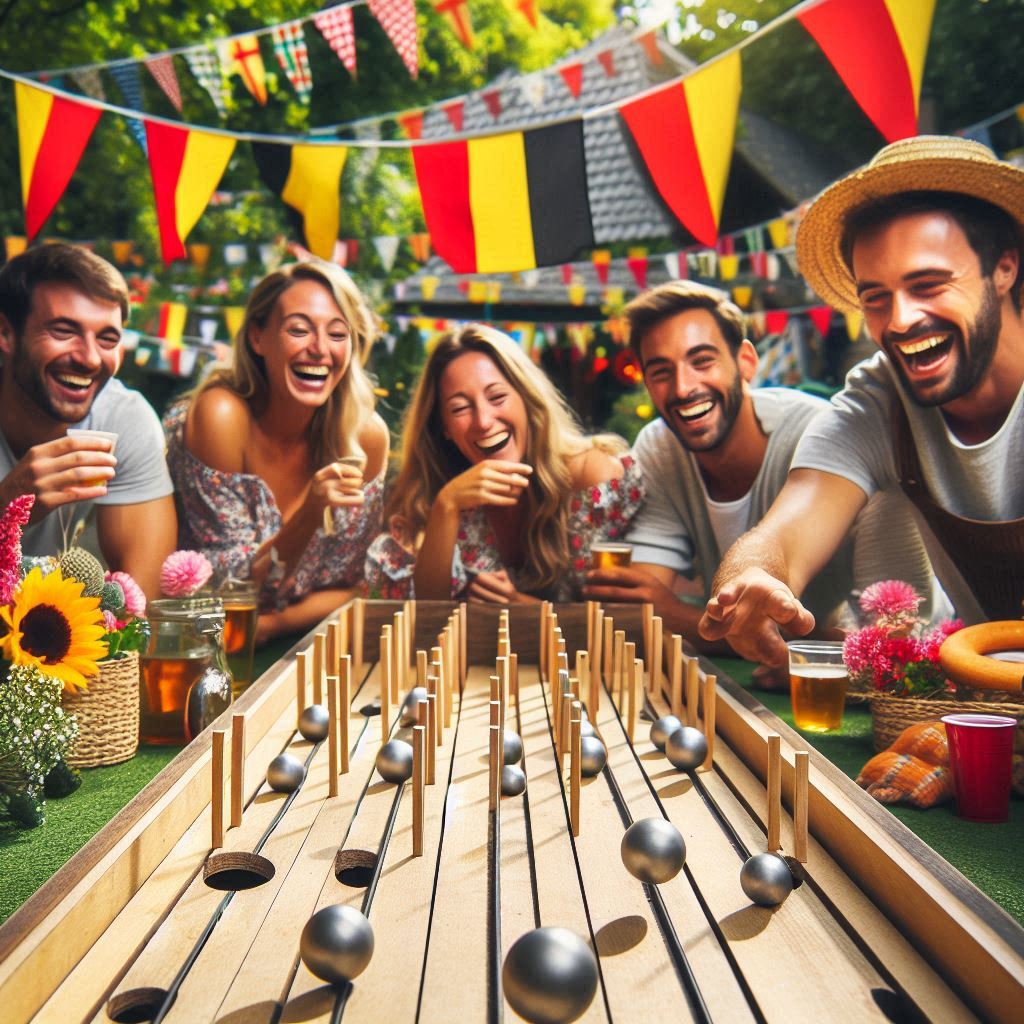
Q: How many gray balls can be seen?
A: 14